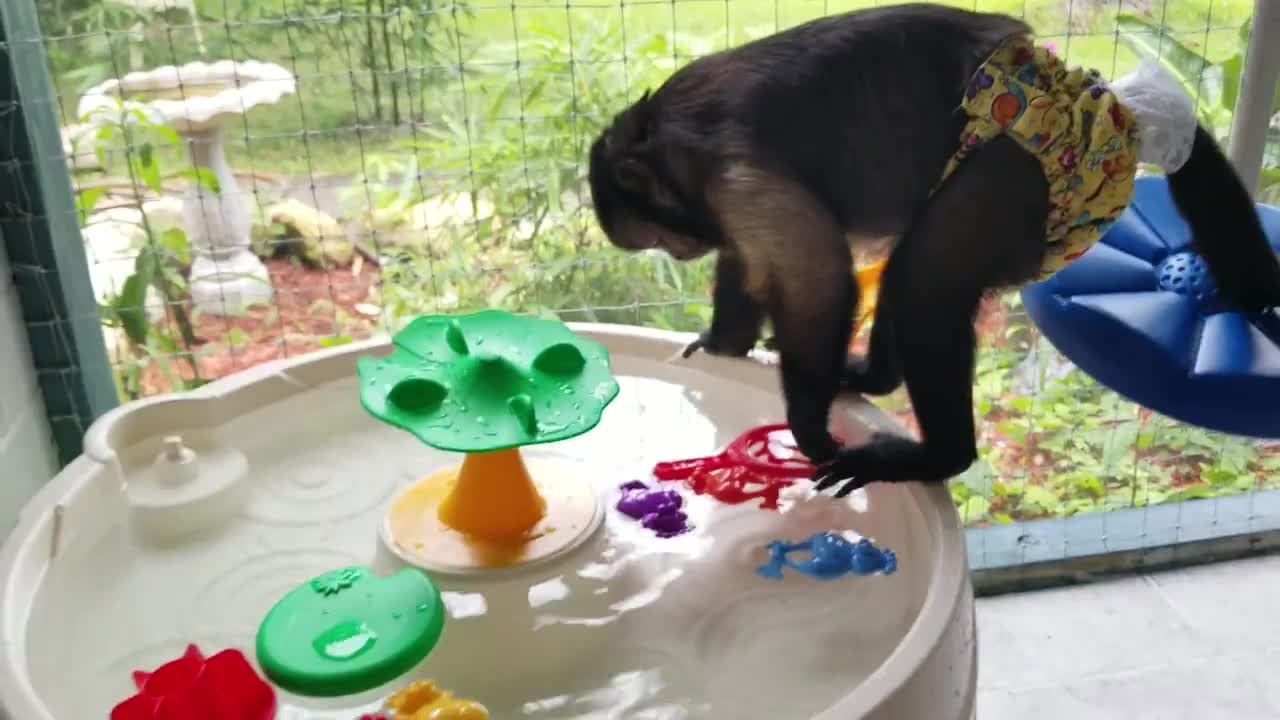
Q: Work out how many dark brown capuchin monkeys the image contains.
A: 1